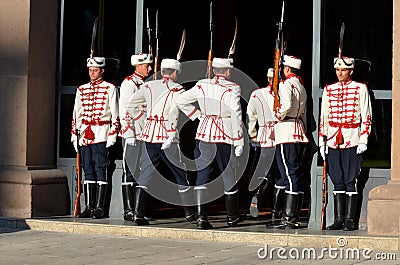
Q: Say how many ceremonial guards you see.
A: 7